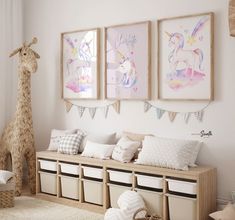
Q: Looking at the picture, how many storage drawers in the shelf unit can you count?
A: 12